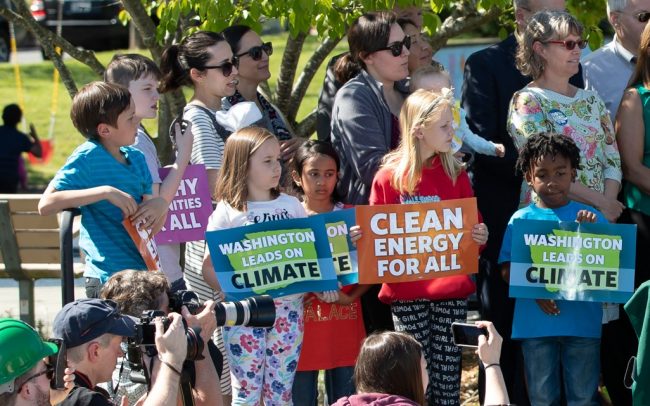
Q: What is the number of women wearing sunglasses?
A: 4